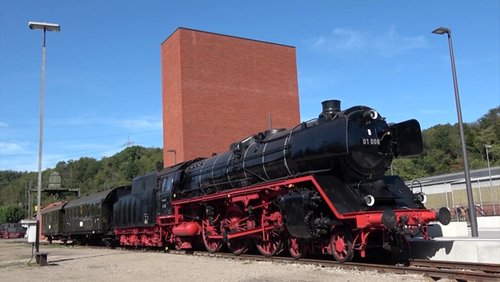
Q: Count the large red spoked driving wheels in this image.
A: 3